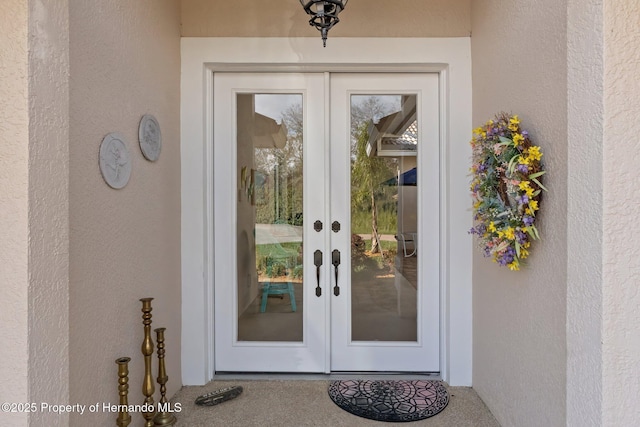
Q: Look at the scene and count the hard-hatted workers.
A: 0